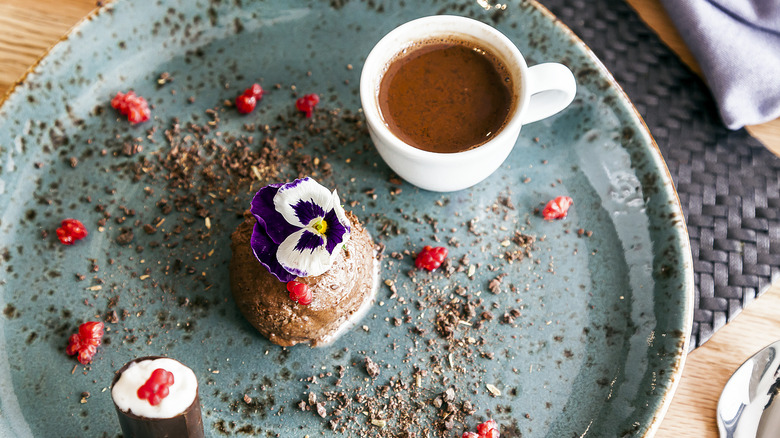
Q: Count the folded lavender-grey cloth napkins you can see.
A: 1